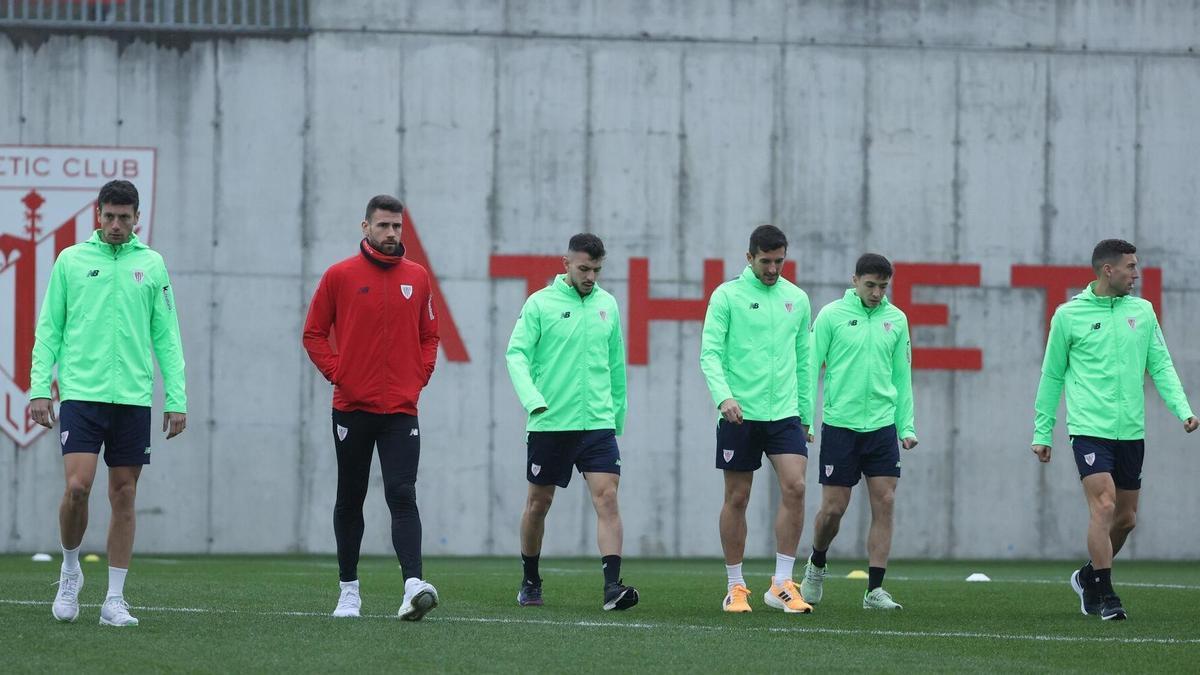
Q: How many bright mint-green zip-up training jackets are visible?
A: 5